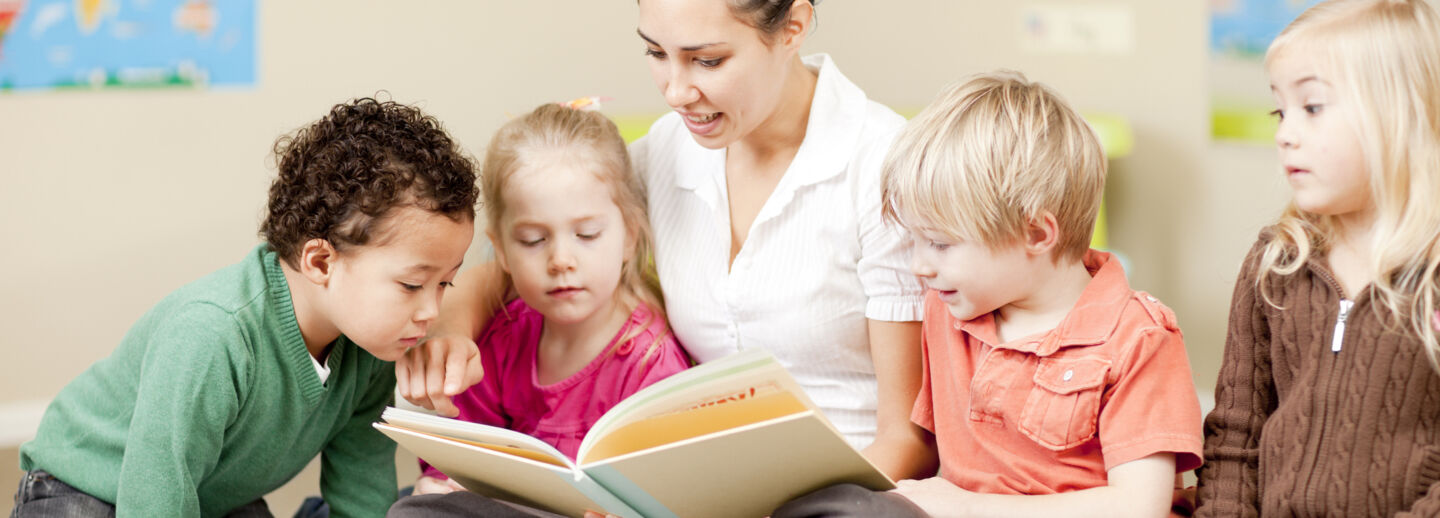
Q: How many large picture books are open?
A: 1